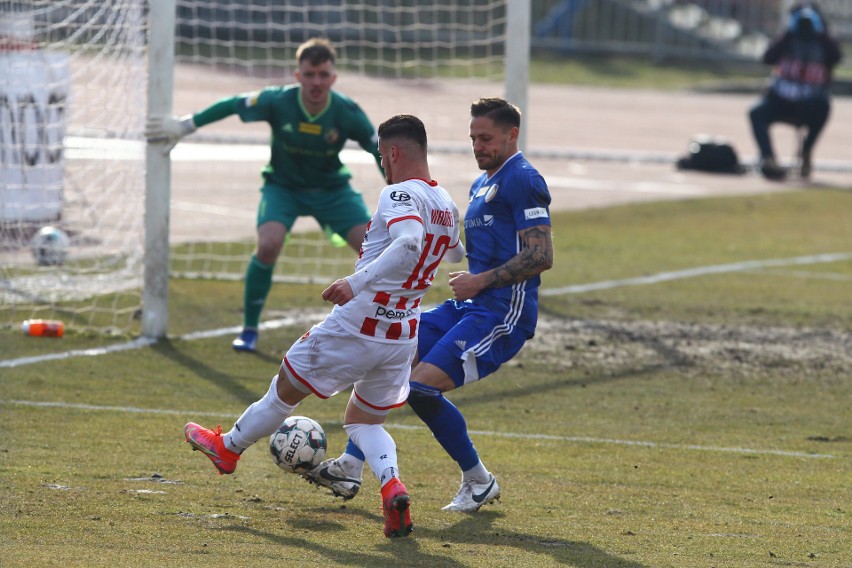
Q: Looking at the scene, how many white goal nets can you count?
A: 1